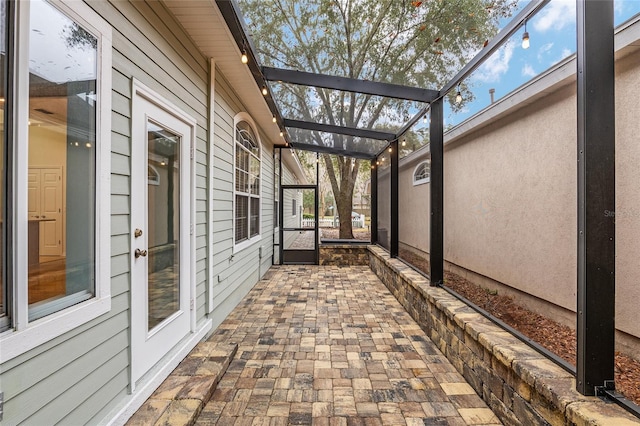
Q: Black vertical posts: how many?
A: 4